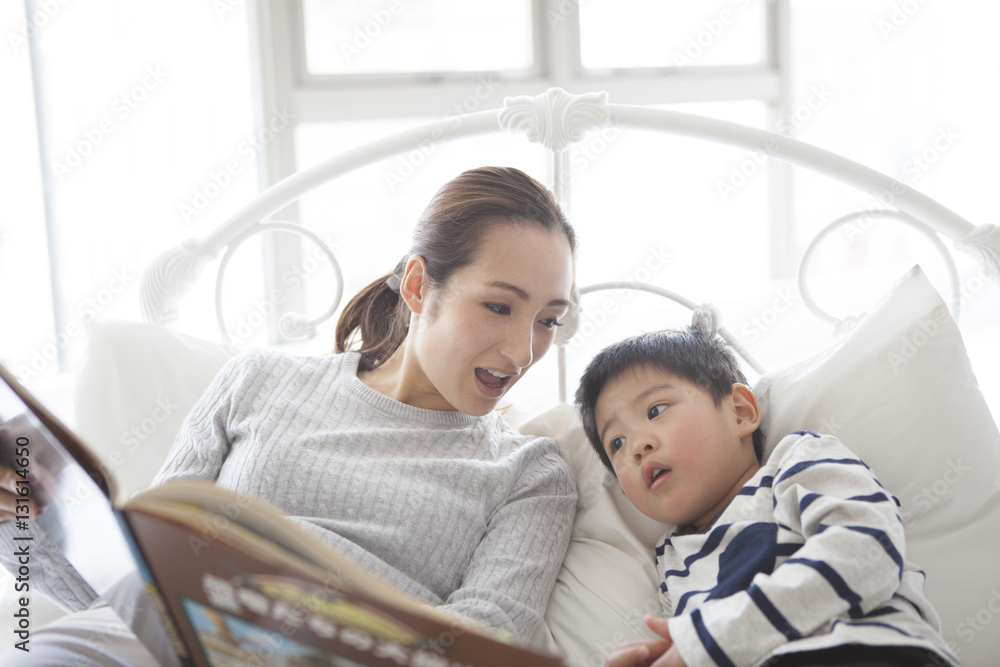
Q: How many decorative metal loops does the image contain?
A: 2